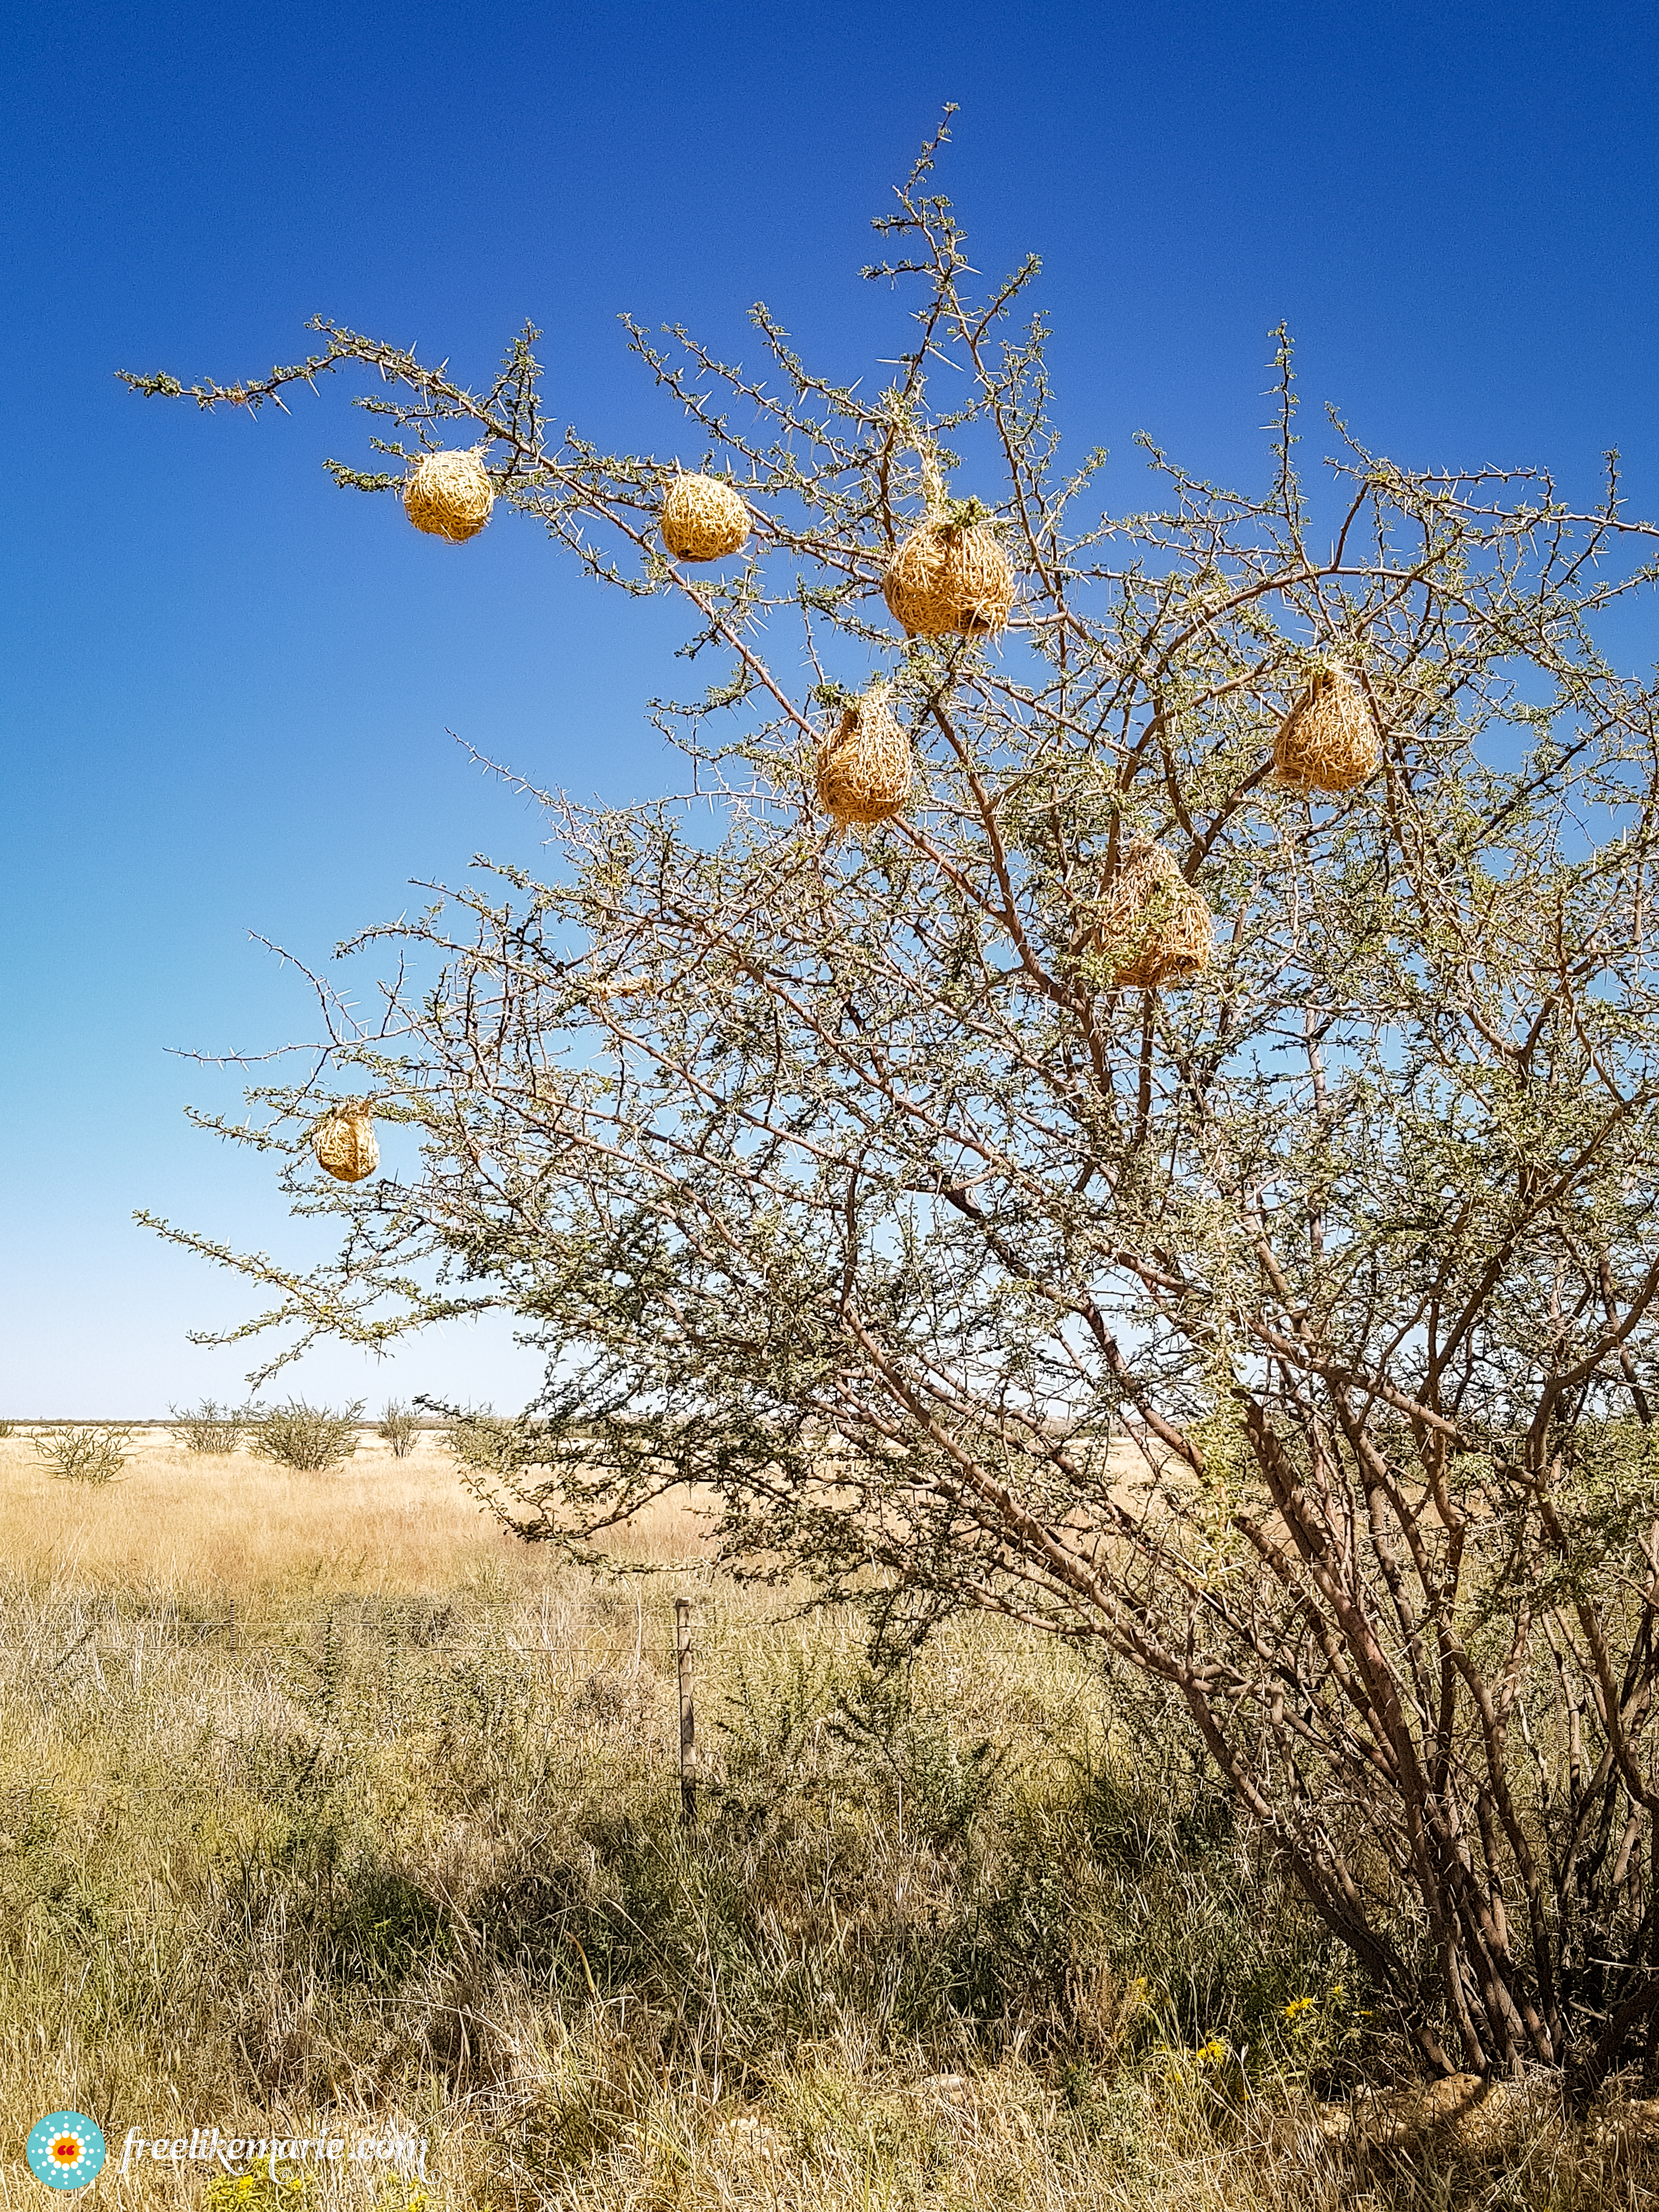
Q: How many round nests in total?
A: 7